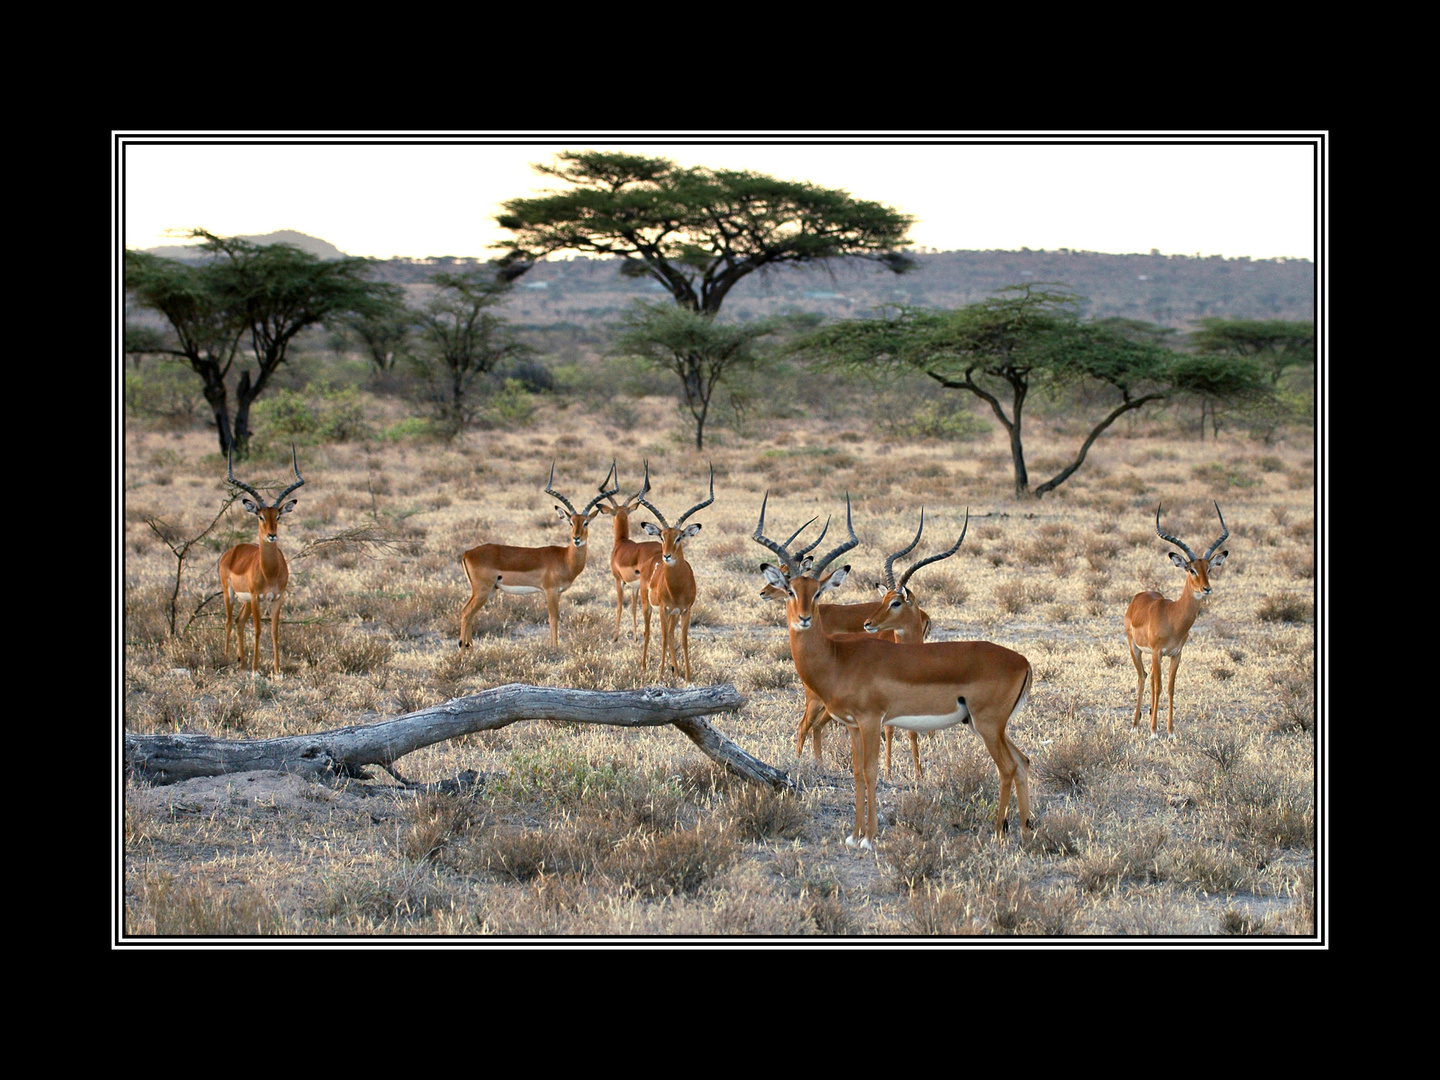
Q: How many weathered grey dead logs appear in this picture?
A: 1